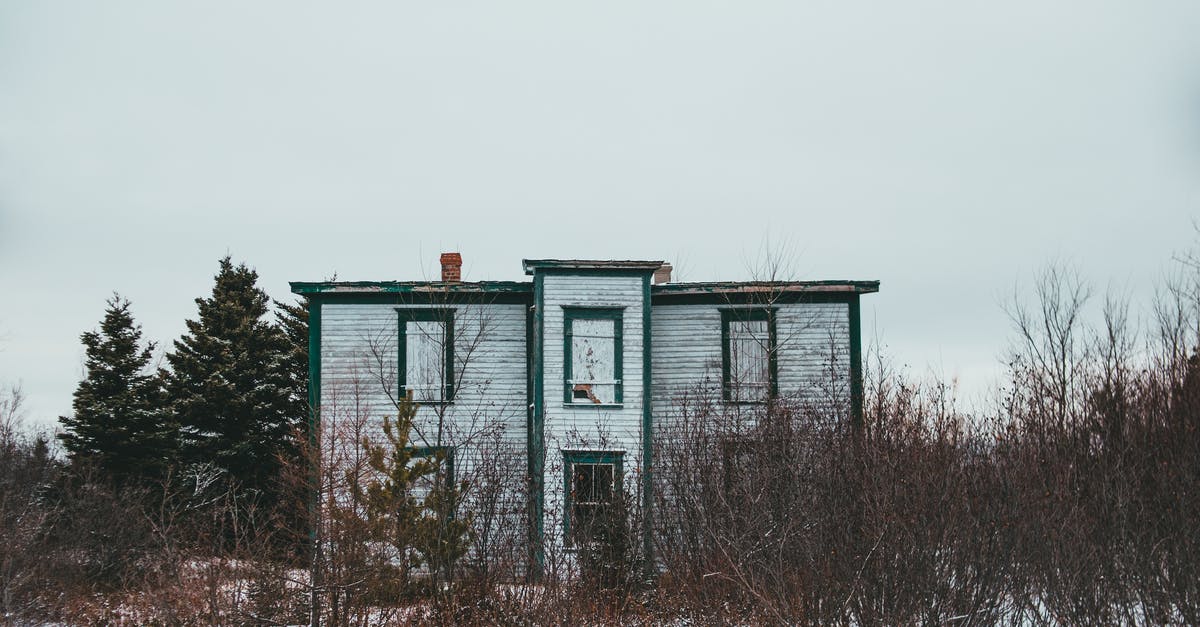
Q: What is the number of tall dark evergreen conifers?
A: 3